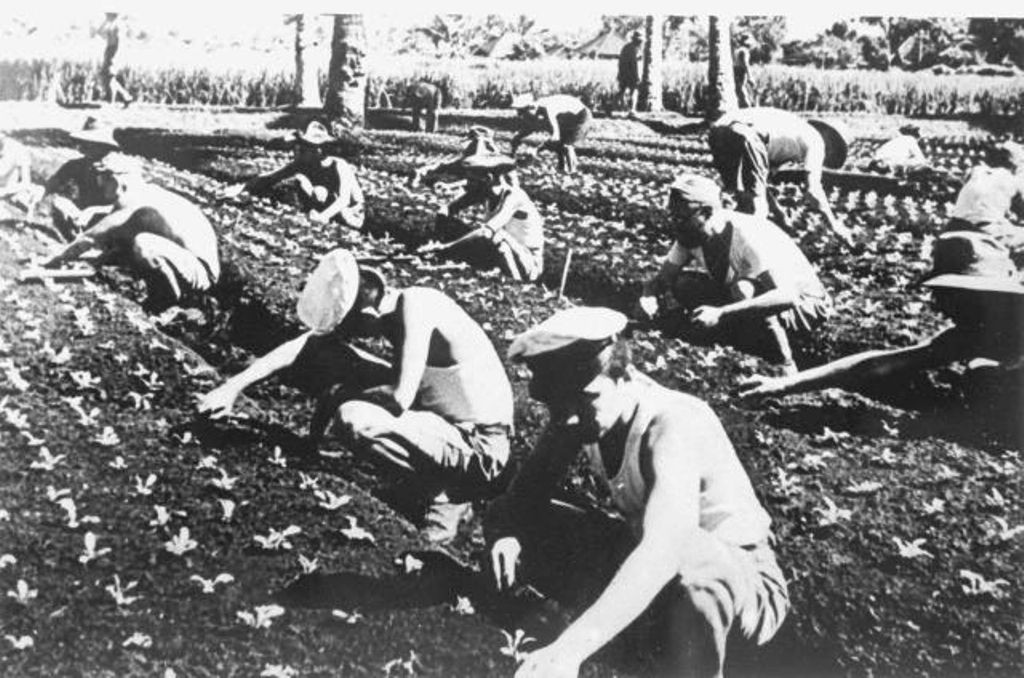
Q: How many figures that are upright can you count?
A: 3